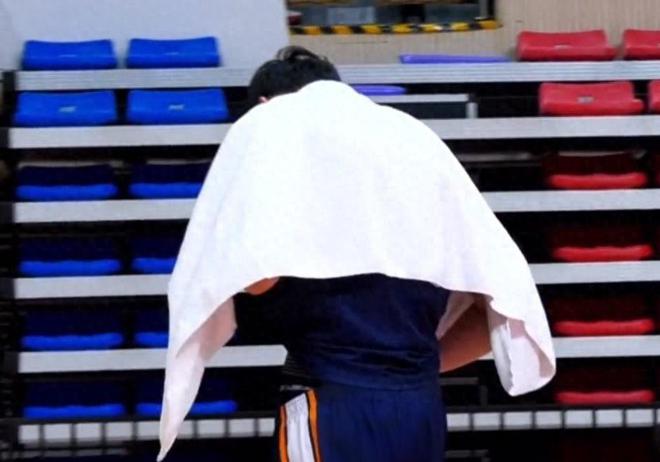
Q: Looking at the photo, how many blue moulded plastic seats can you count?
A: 12